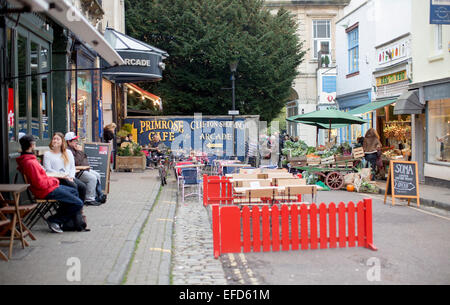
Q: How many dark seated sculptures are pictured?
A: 0